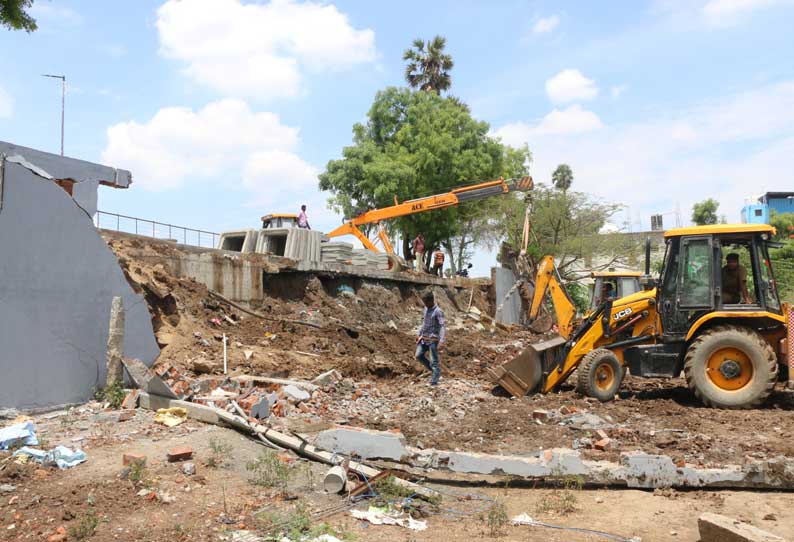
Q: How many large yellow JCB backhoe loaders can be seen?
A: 2